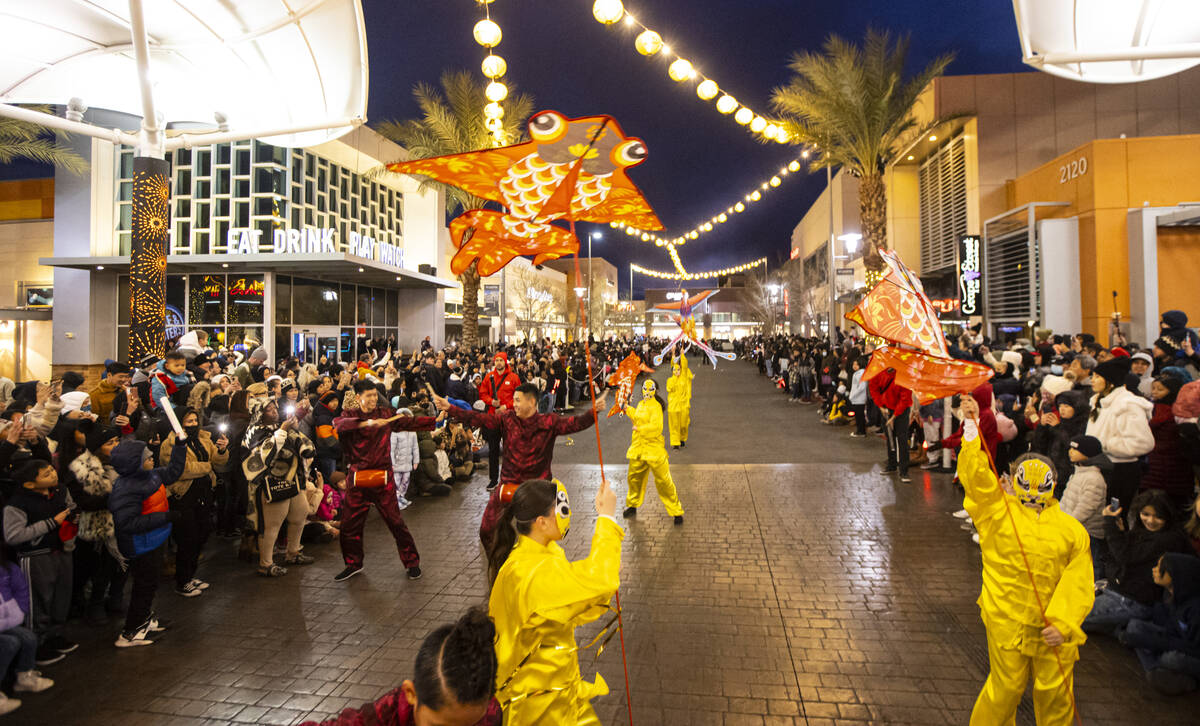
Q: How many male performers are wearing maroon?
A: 2